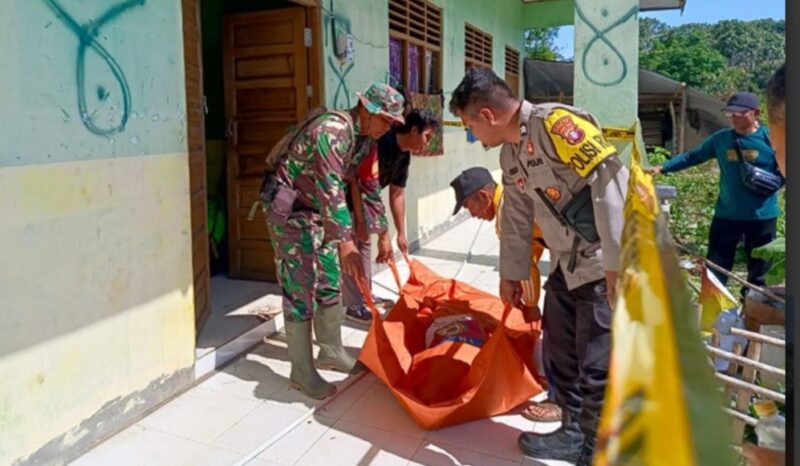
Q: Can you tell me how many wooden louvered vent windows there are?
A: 3